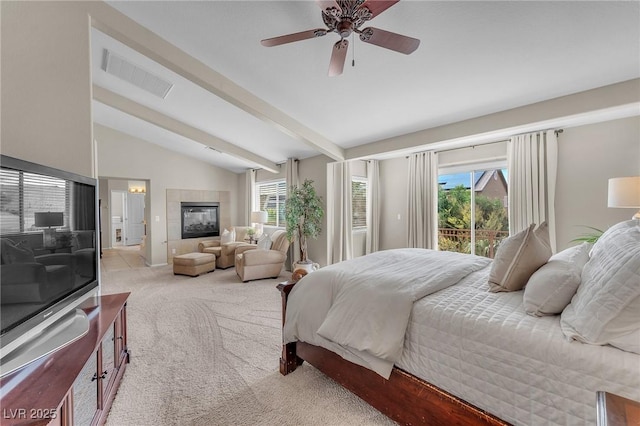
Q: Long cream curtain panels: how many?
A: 6